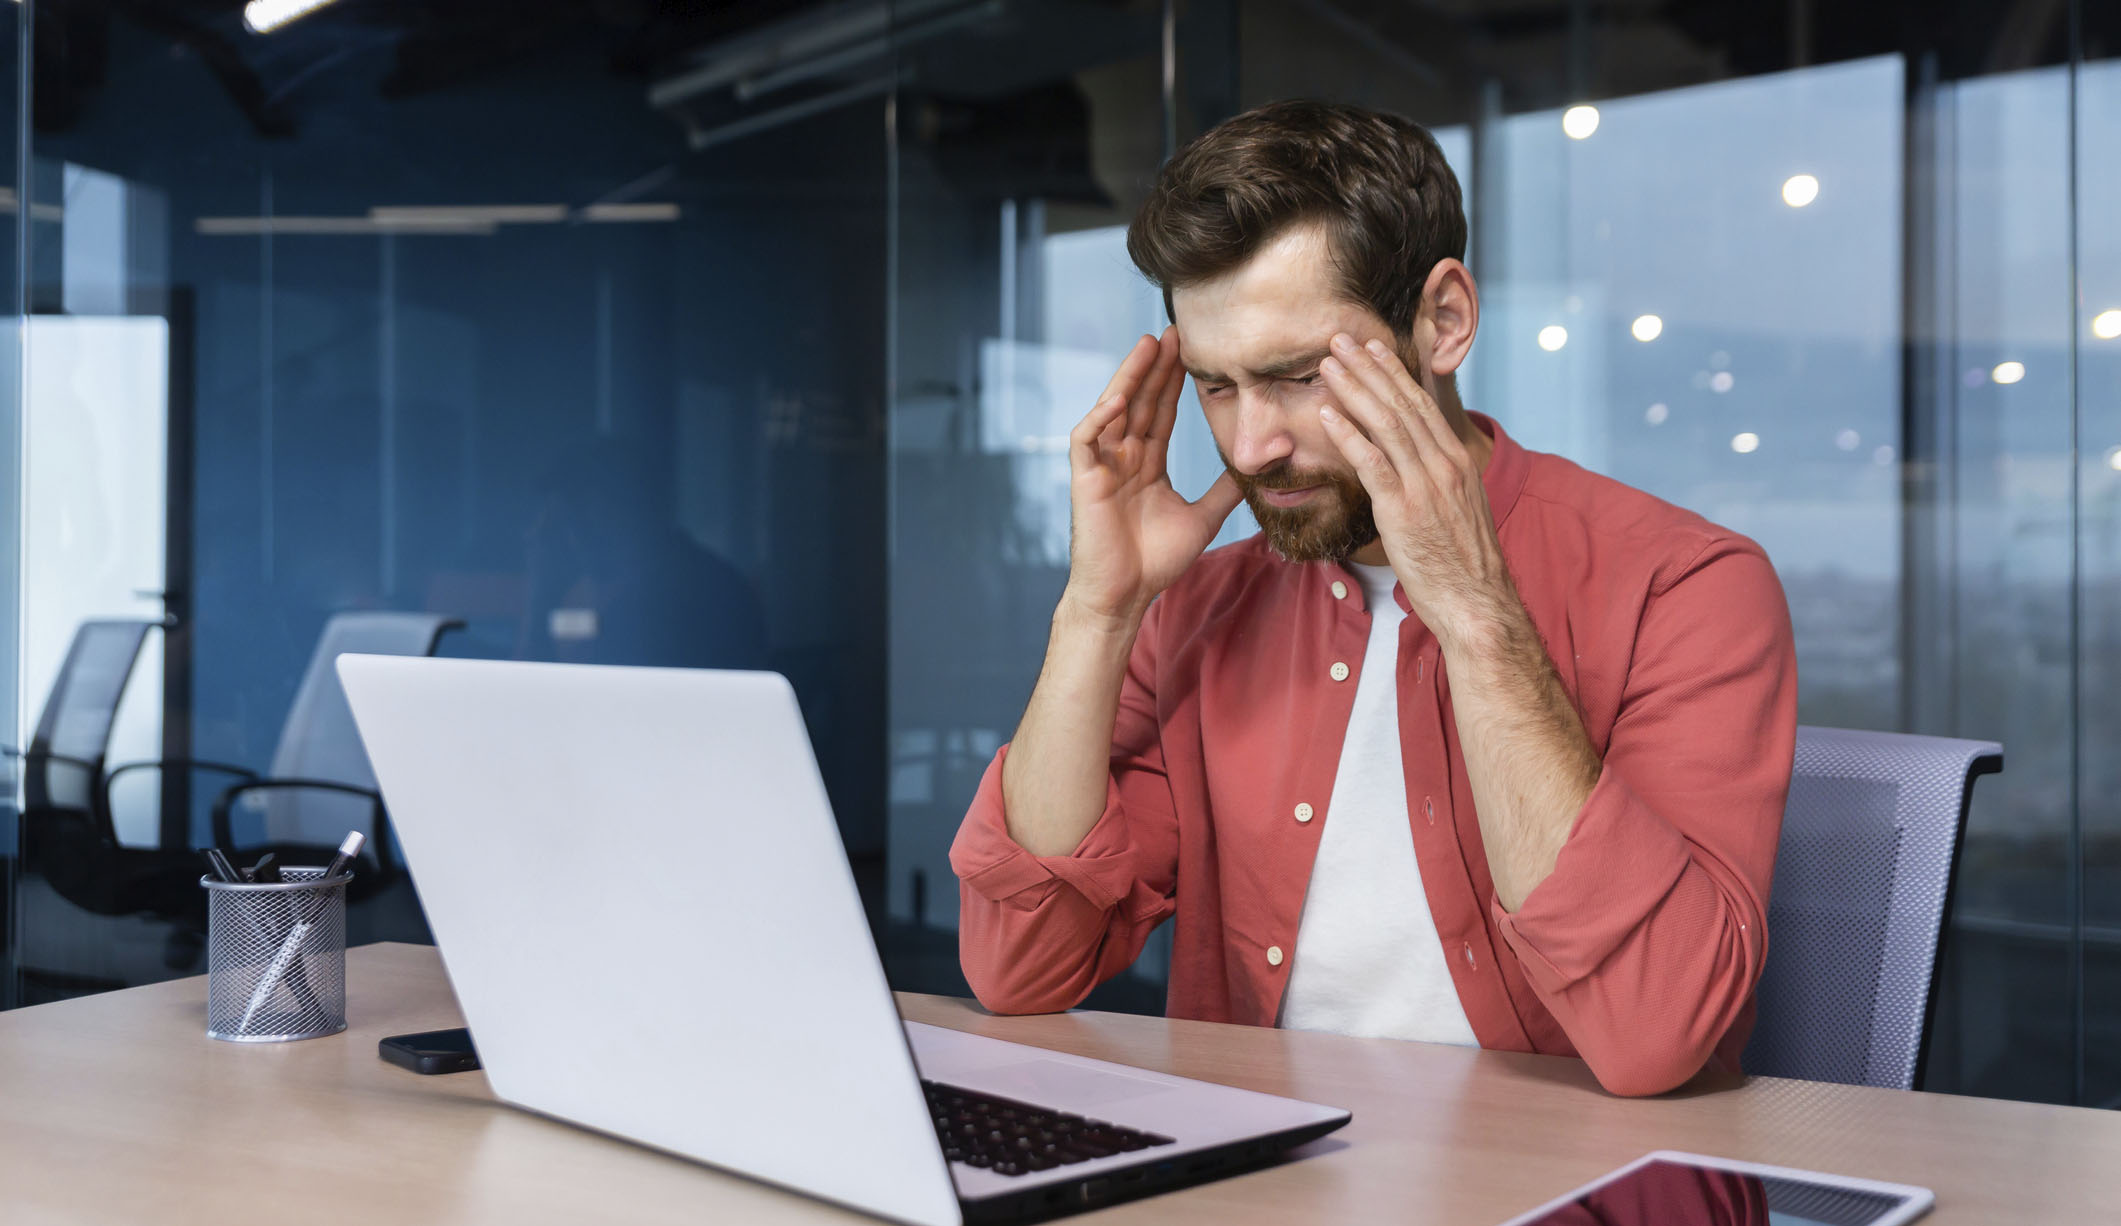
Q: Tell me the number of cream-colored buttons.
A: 4